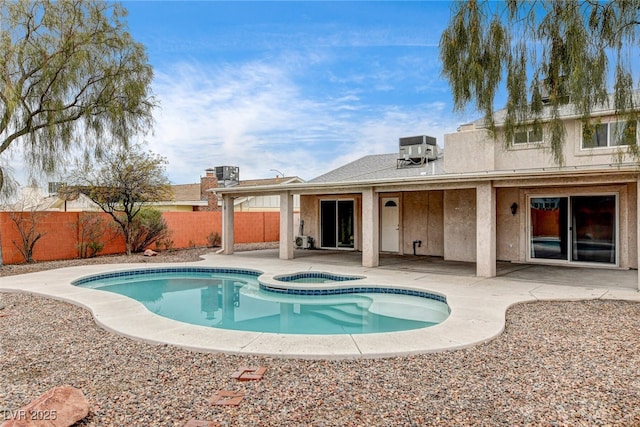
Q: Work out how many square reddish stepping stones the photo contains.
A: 3